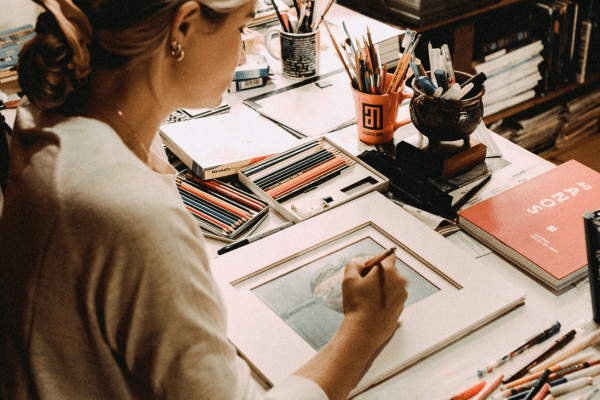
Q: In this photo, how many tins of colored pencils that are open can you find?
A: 2